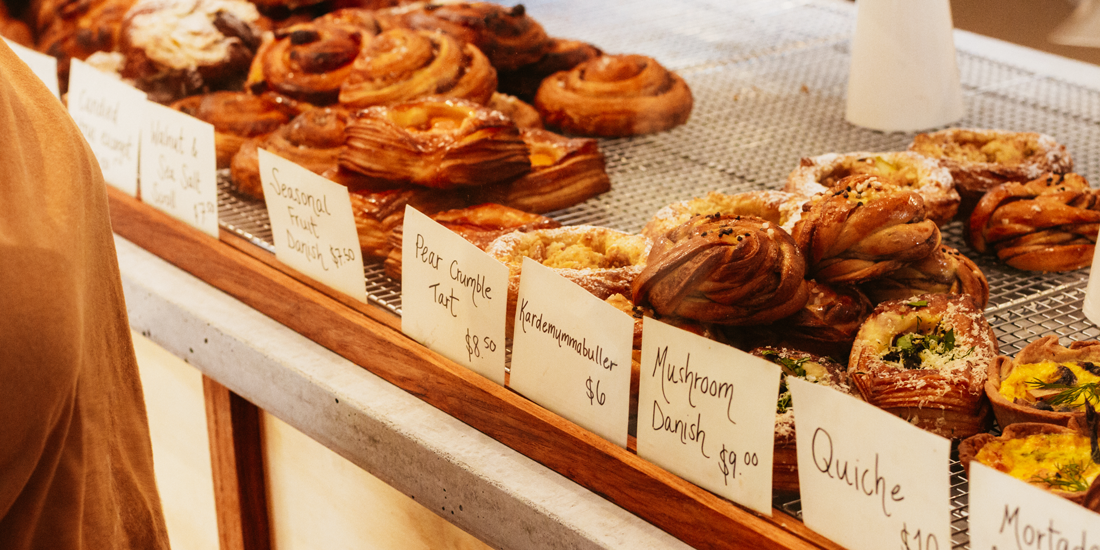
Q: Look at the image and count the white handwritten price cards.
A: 9